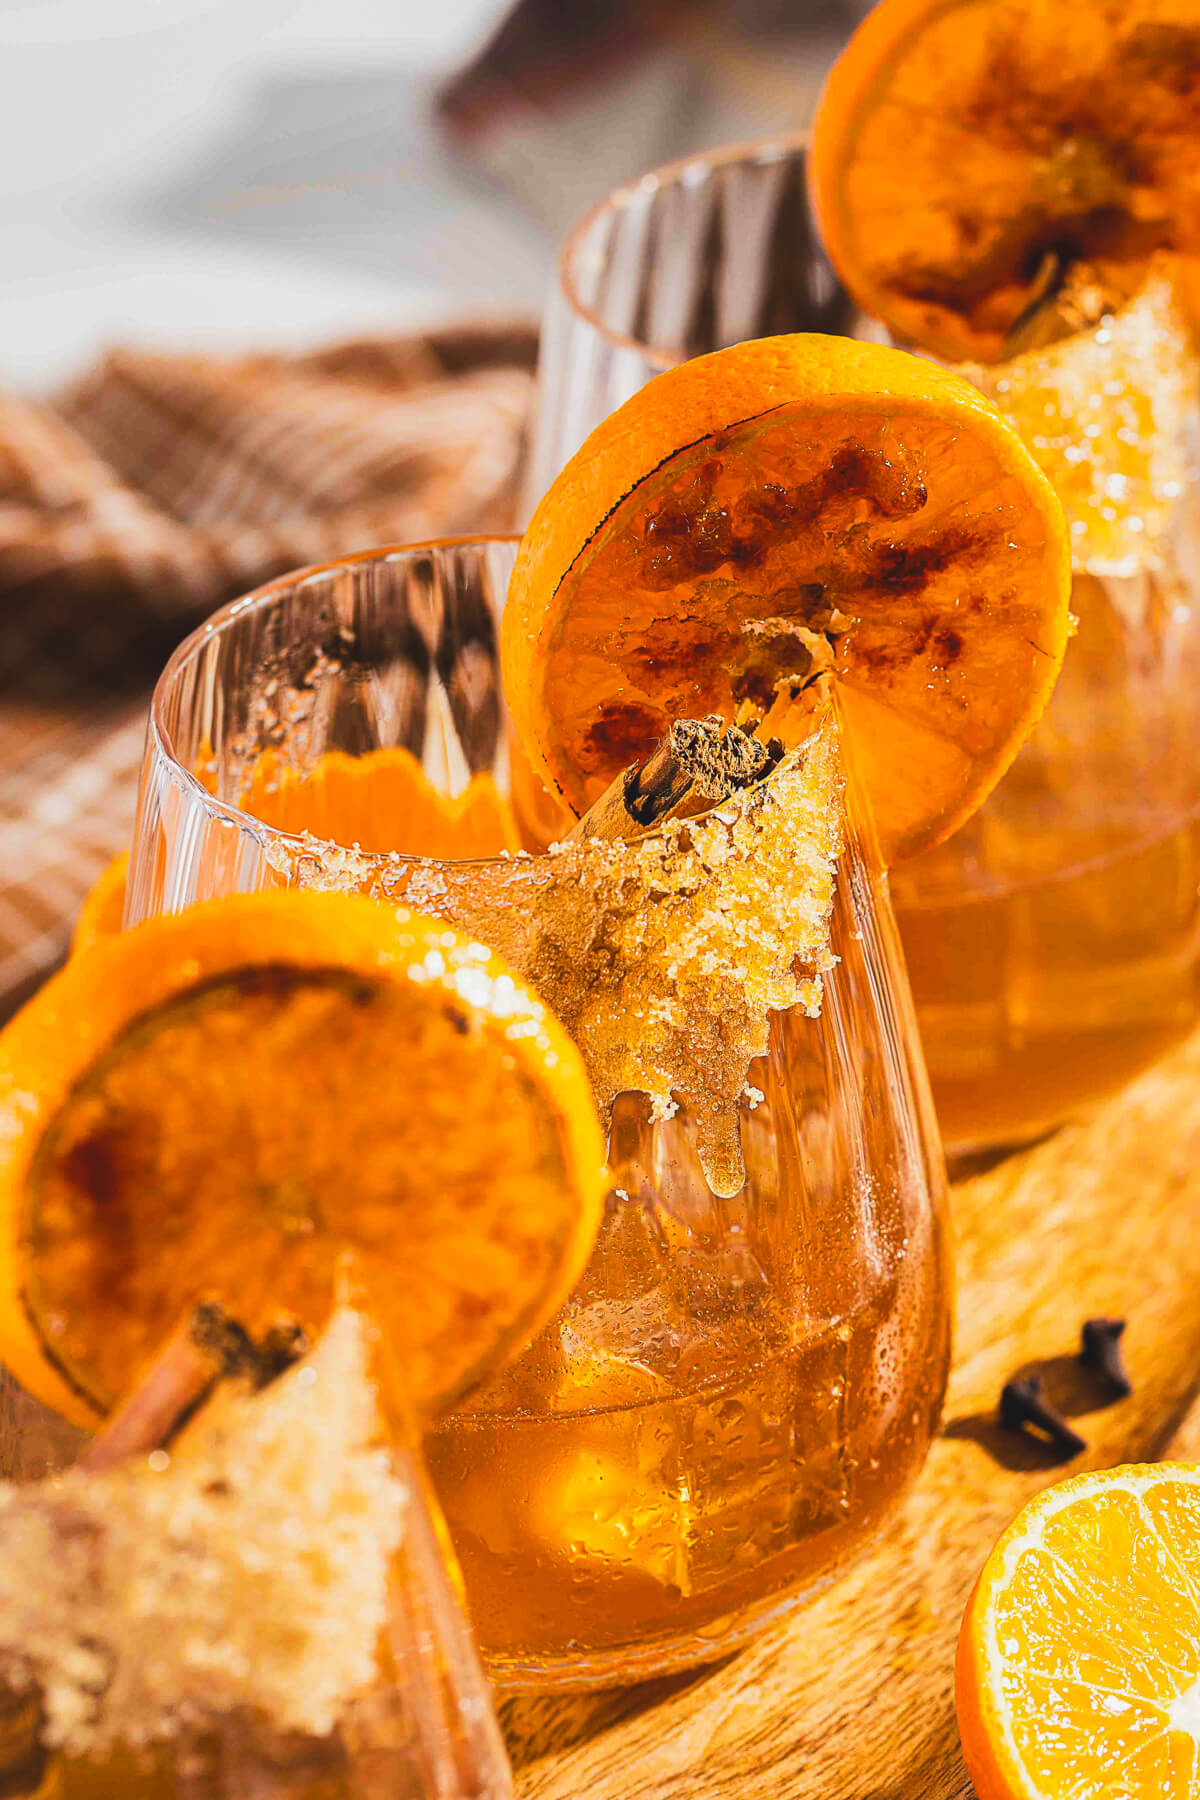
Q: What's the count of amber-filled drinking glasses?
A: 3